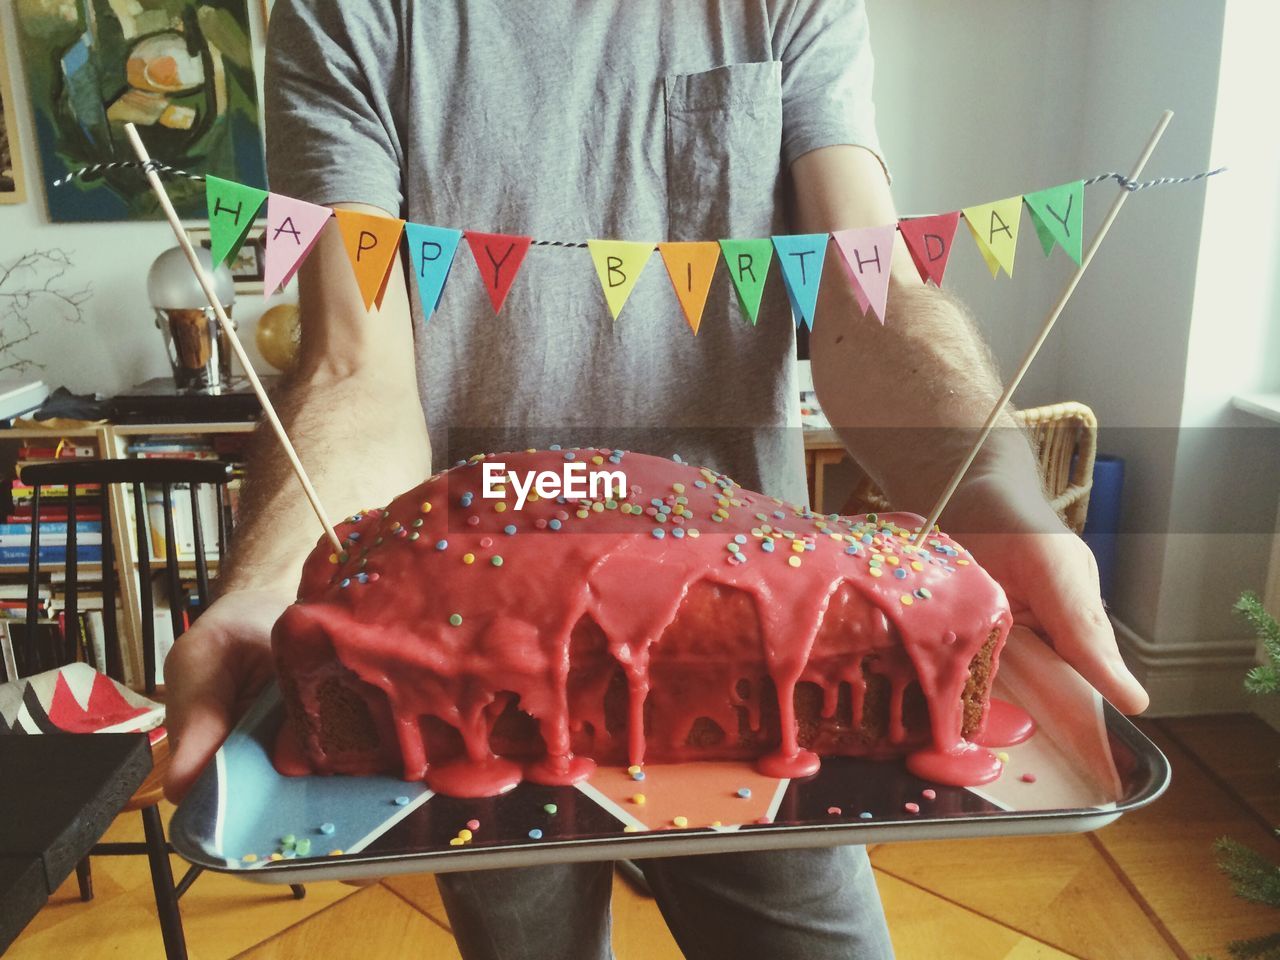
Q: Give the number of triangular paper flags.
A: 13